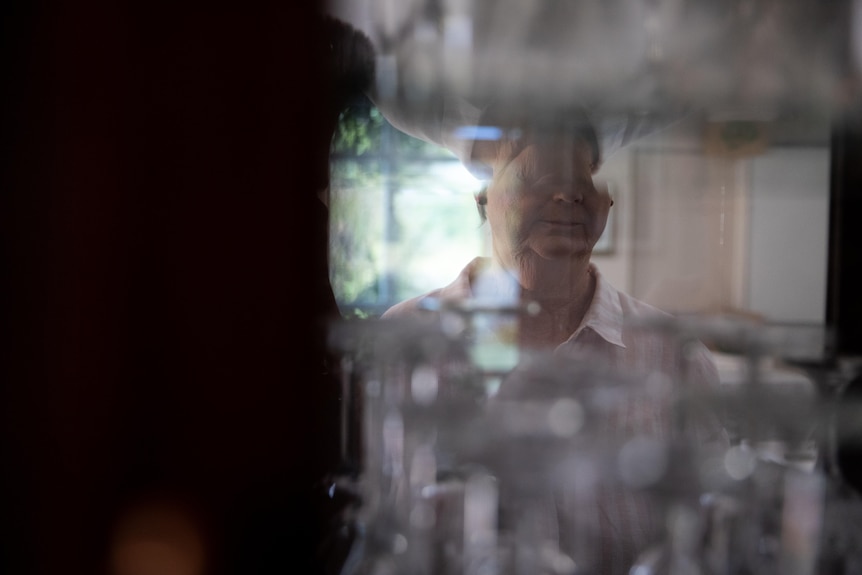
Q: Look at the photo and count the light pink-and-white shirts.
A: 1